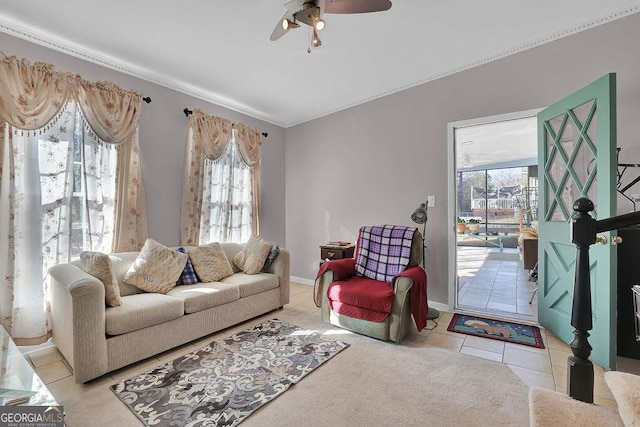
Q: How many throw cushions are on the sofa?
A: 6